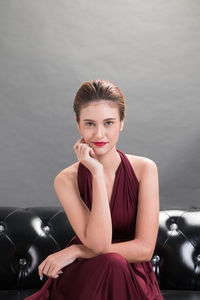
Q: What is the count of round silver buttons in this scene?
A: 6